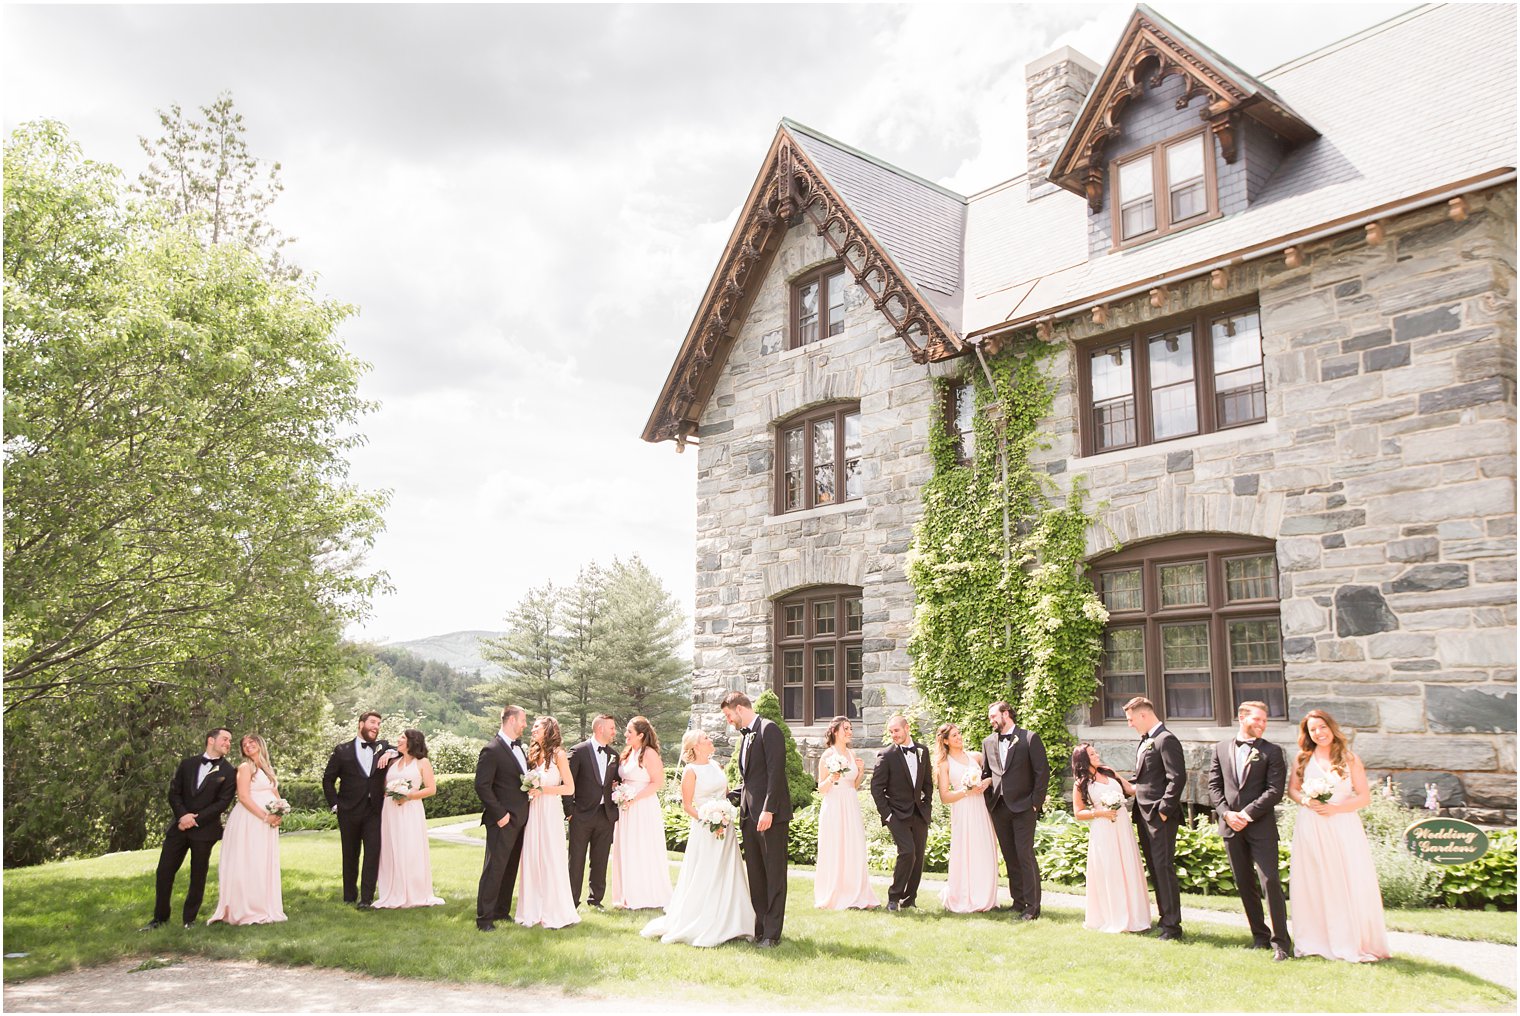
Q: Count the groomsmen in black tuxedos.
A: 8